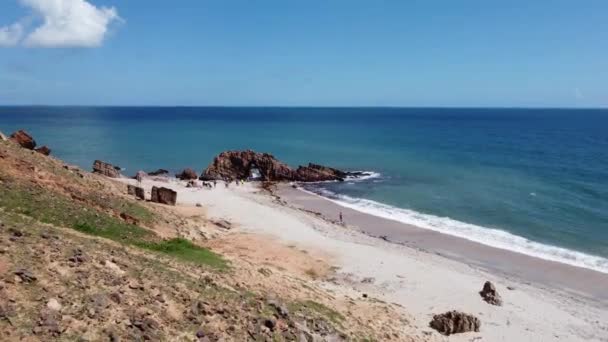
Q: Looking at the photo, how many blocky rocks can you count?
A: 2